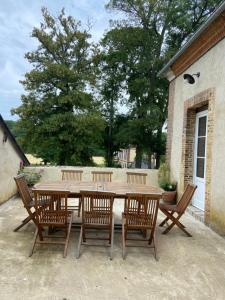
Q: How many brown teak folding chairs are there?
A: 8